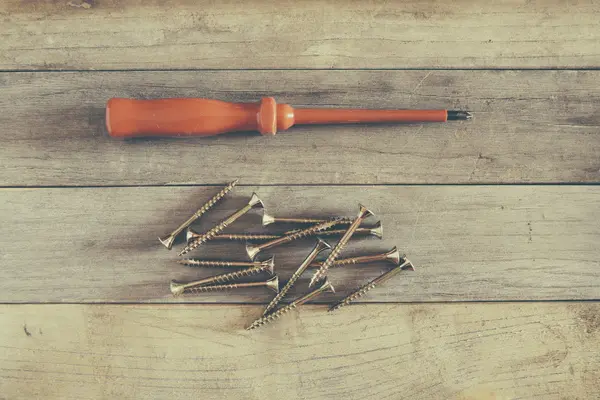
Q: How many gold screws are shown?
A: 14